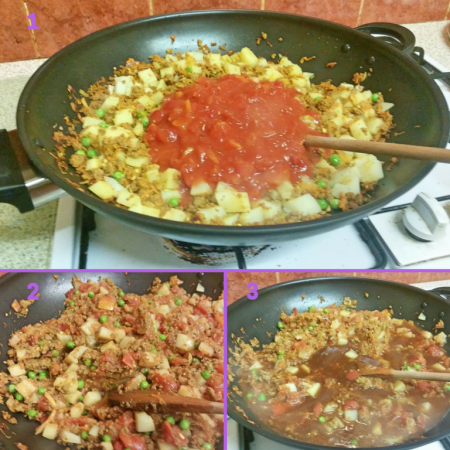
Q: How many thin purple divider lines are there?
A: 2